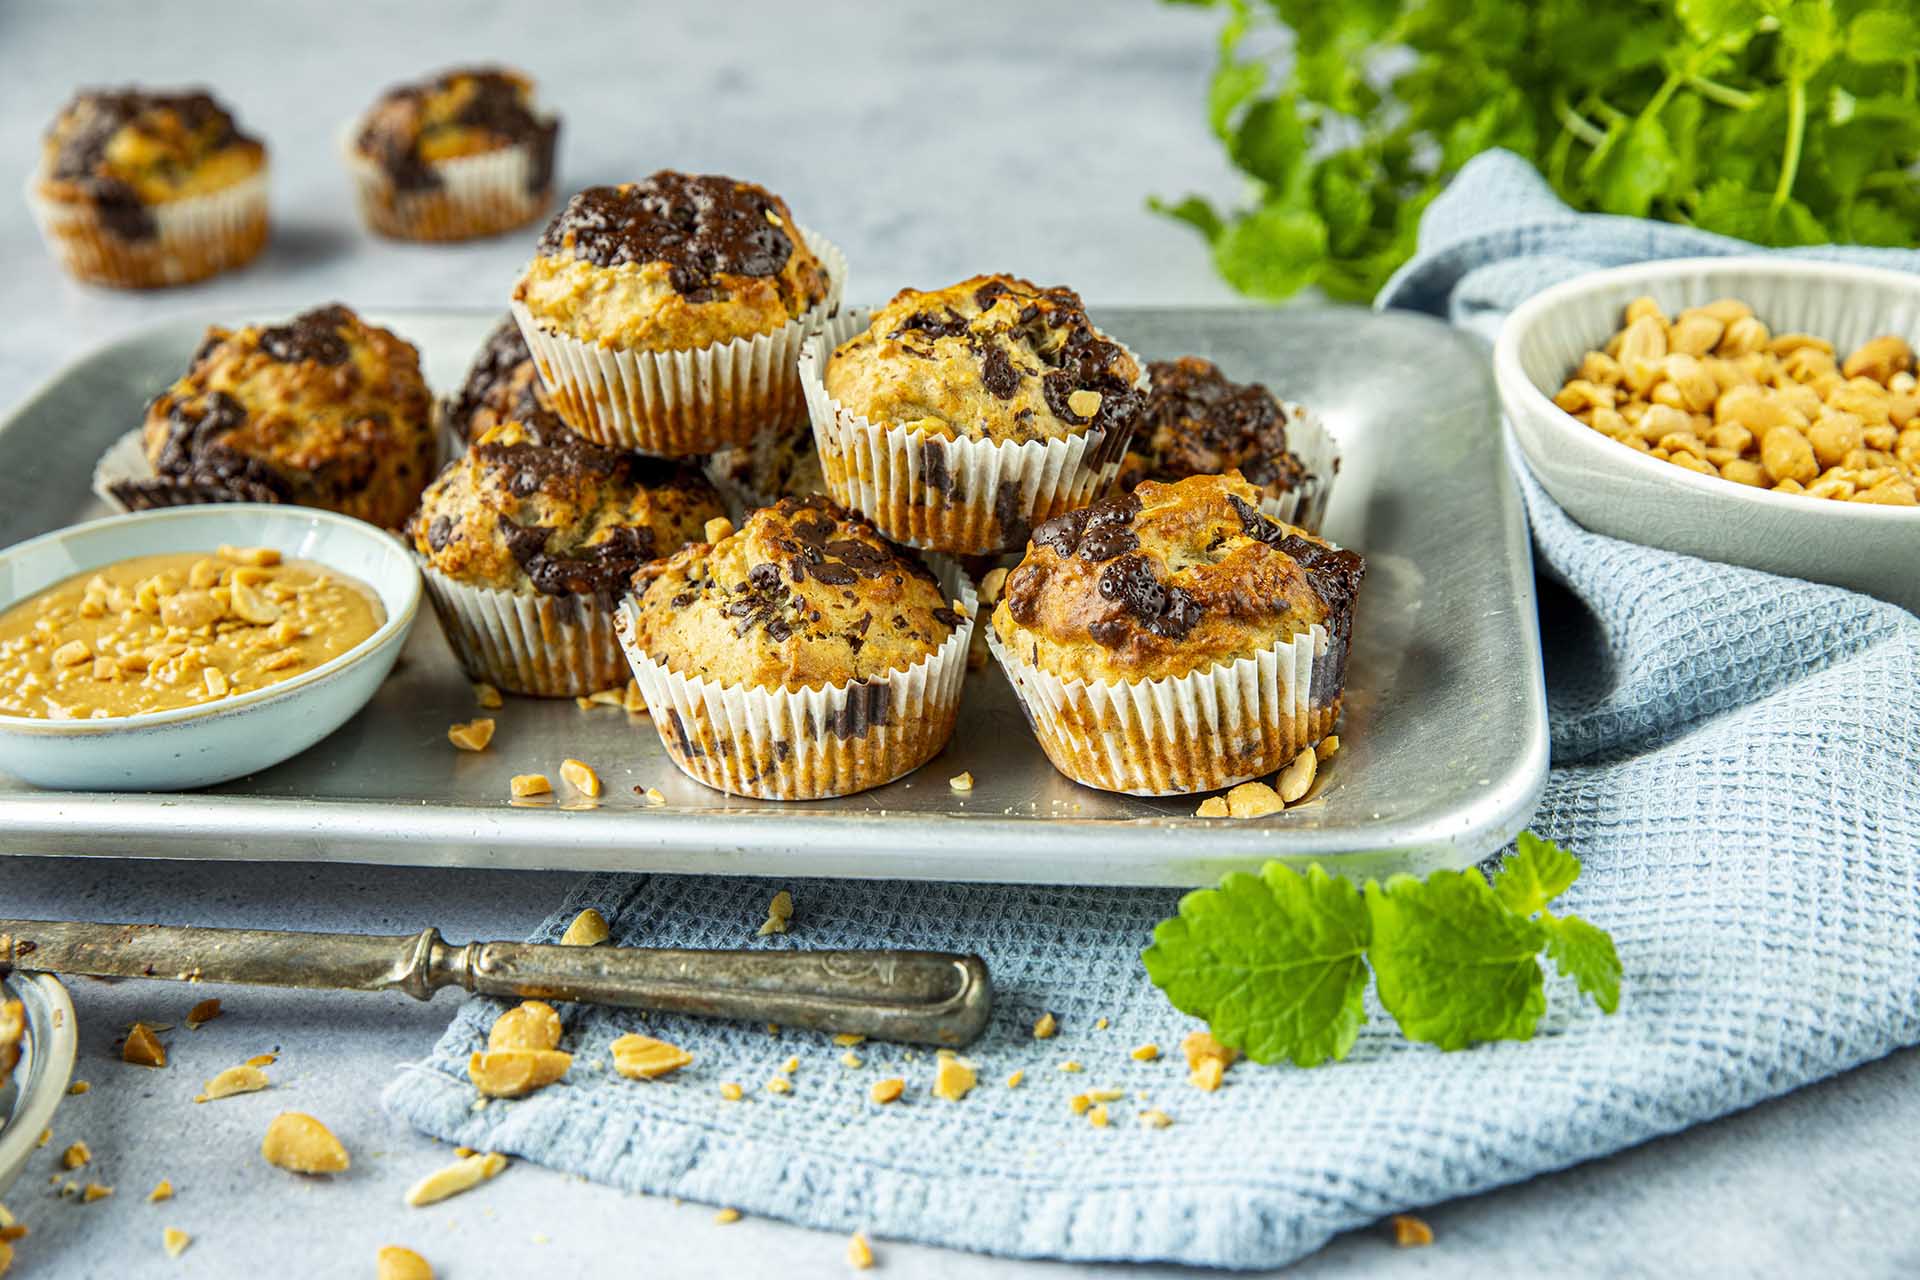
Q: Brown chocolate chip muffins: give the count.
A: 11